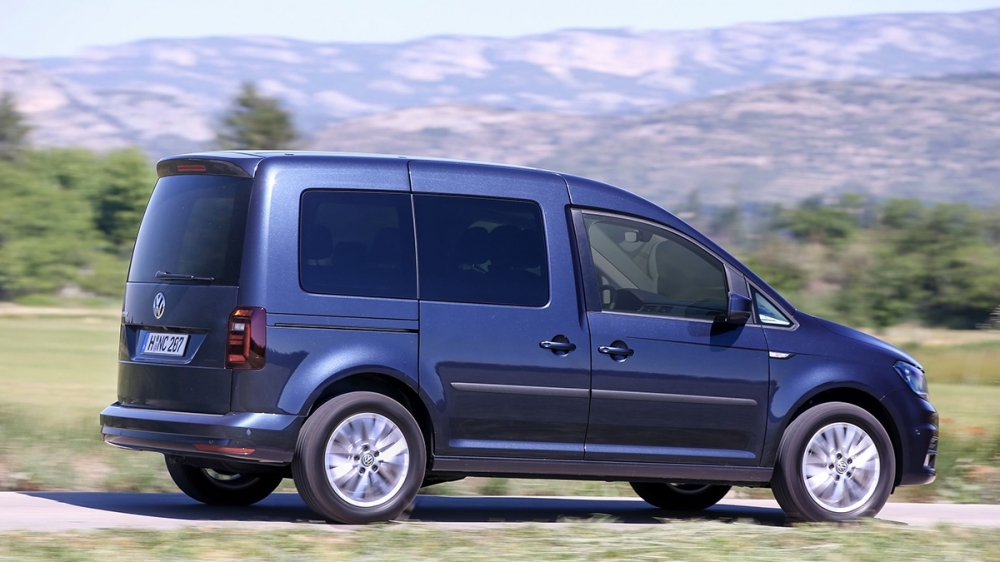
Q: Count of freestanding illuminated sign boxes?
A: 0